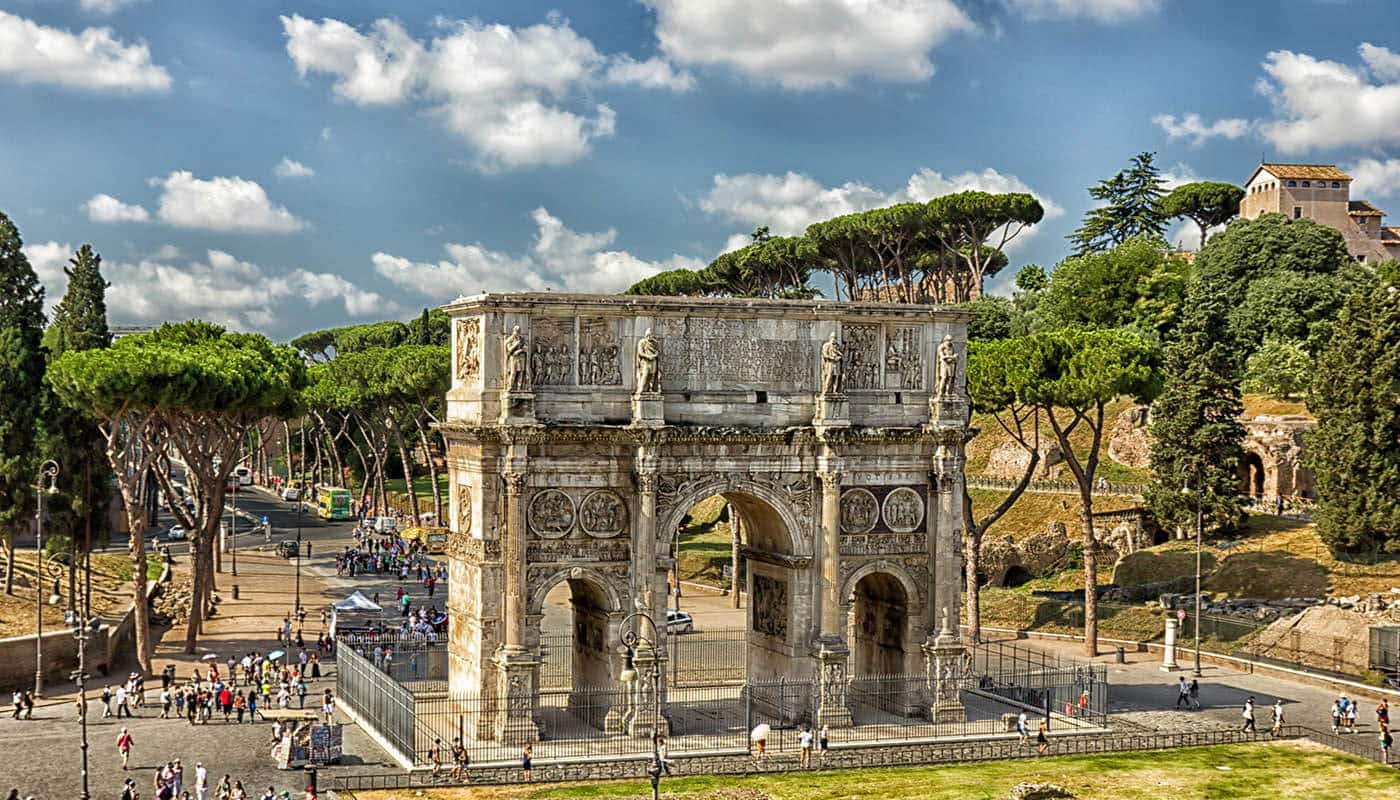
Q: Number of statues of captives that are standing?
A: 4